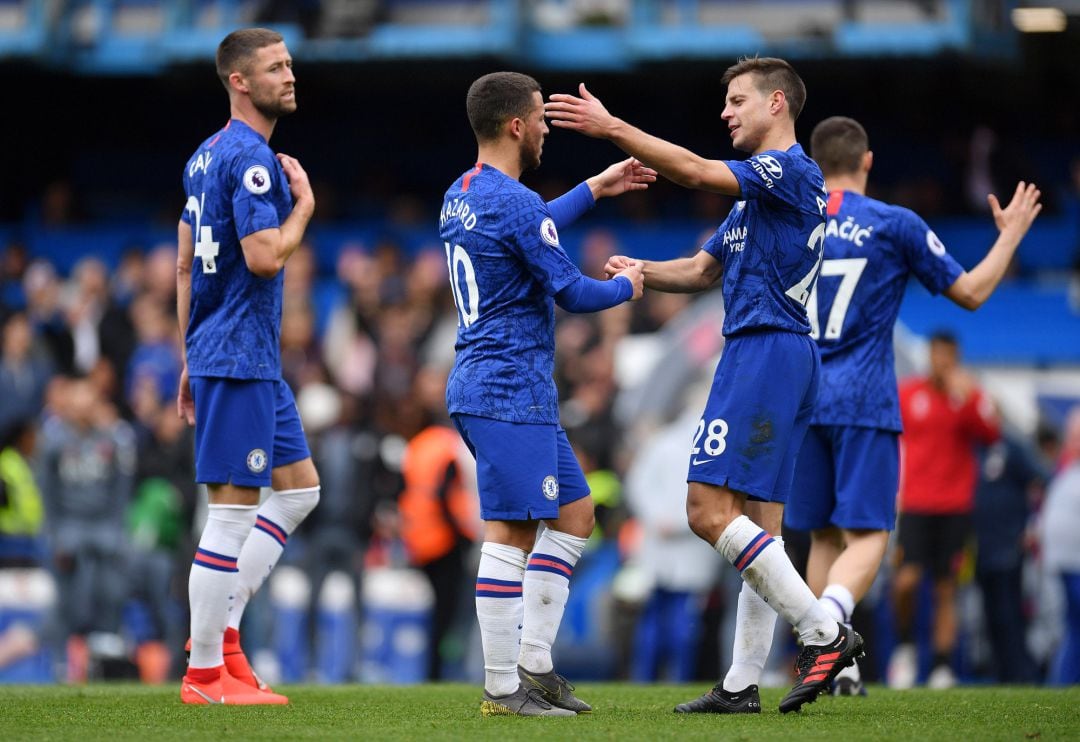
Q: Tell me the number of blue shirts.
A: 4